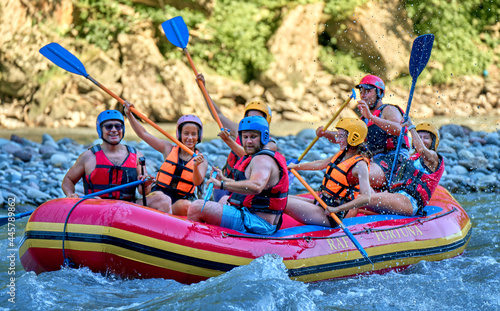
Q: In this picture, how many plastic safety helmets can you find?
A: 7